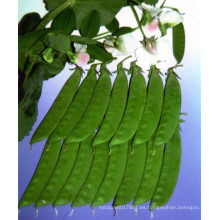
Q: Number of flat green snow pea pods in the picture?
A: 15